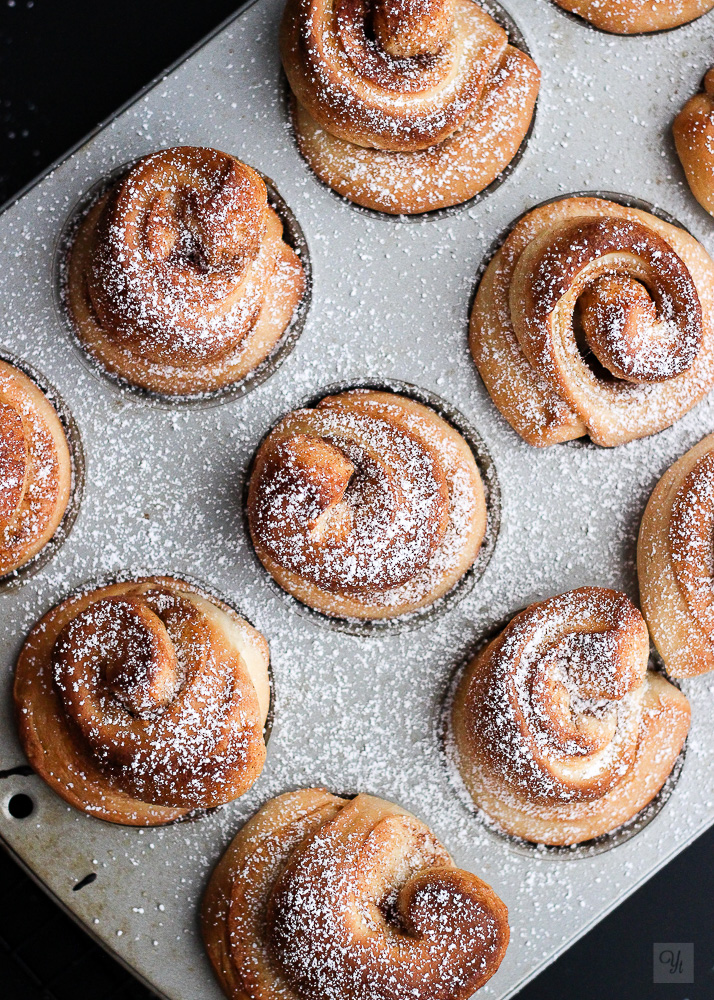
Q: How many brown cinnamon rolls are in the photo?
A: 11